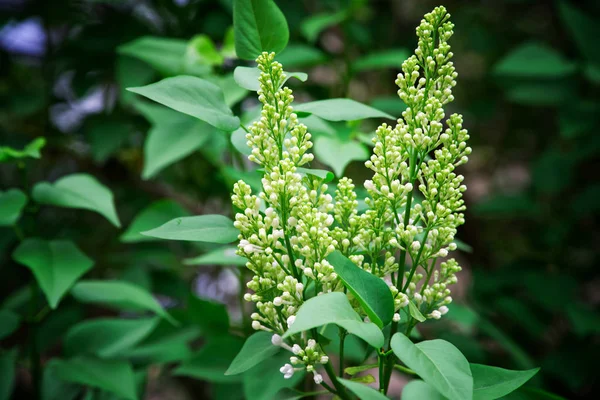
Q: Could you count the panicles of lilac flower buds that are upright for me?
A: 2